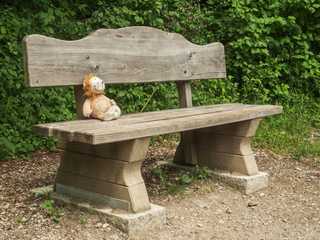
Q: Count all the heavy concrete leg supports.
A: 2